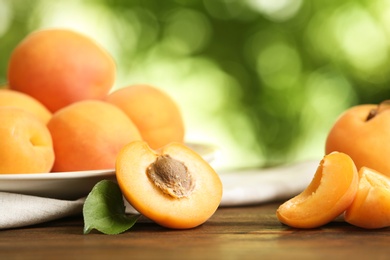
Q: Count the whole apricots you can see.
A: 6